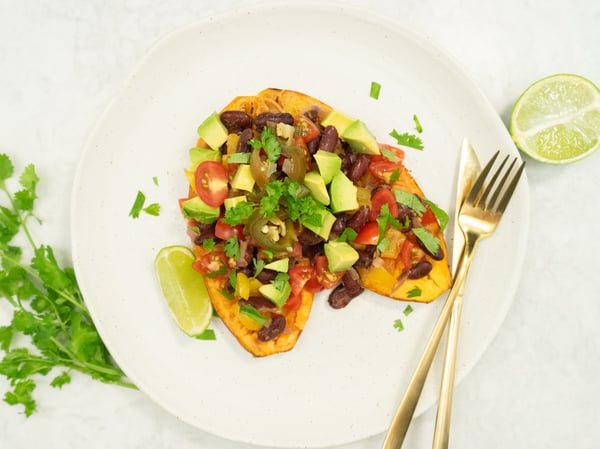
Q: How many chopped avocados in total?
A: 14